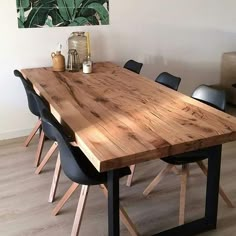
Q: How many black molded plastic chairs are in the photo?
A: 6